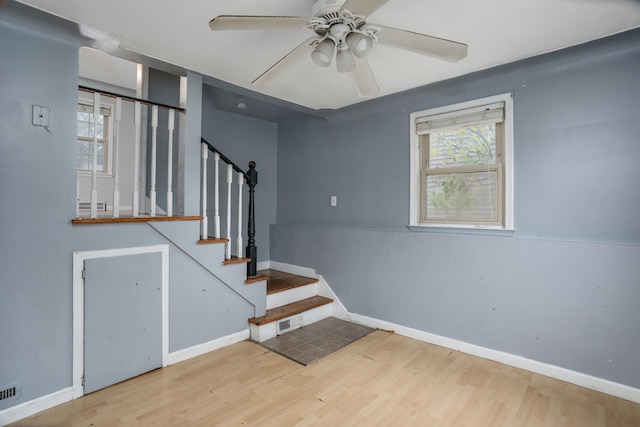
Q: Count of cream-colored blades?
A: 5